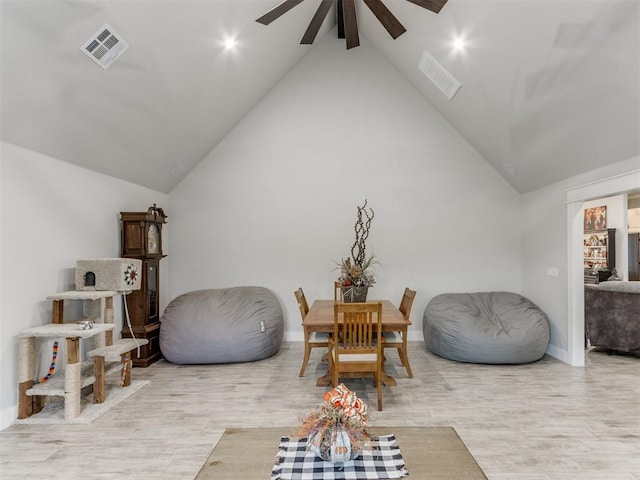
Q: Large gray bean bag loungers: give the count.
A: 2